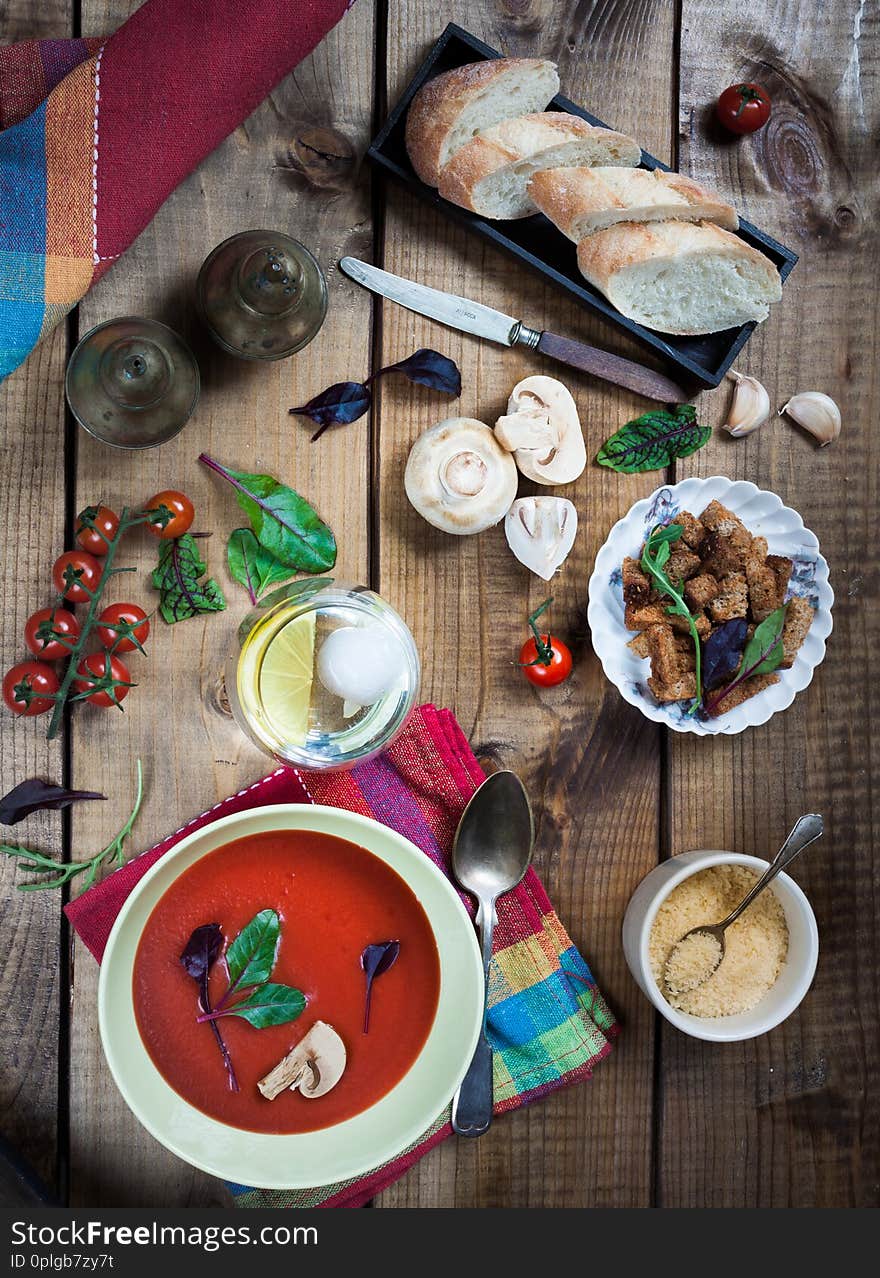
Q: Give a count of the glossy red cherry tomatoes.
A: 9